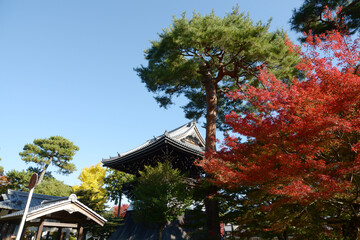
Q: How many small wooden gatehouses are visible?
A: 1